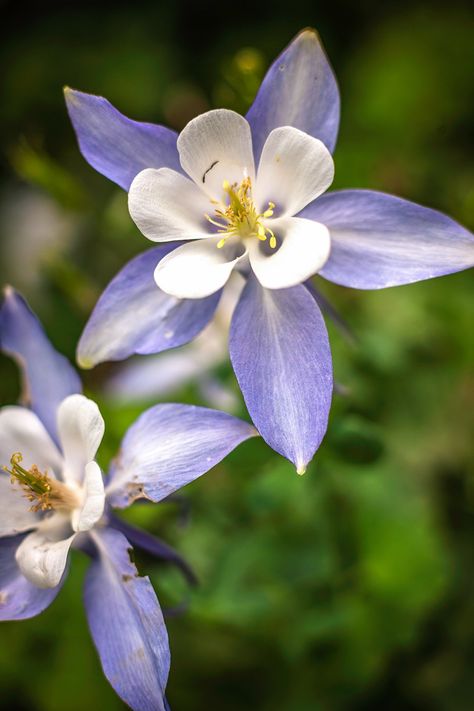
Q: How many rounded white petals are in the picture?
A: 10